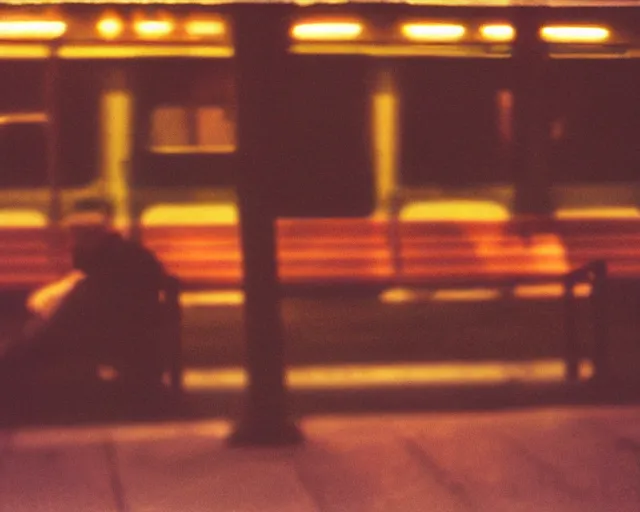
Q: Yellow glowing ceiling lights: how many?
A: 8